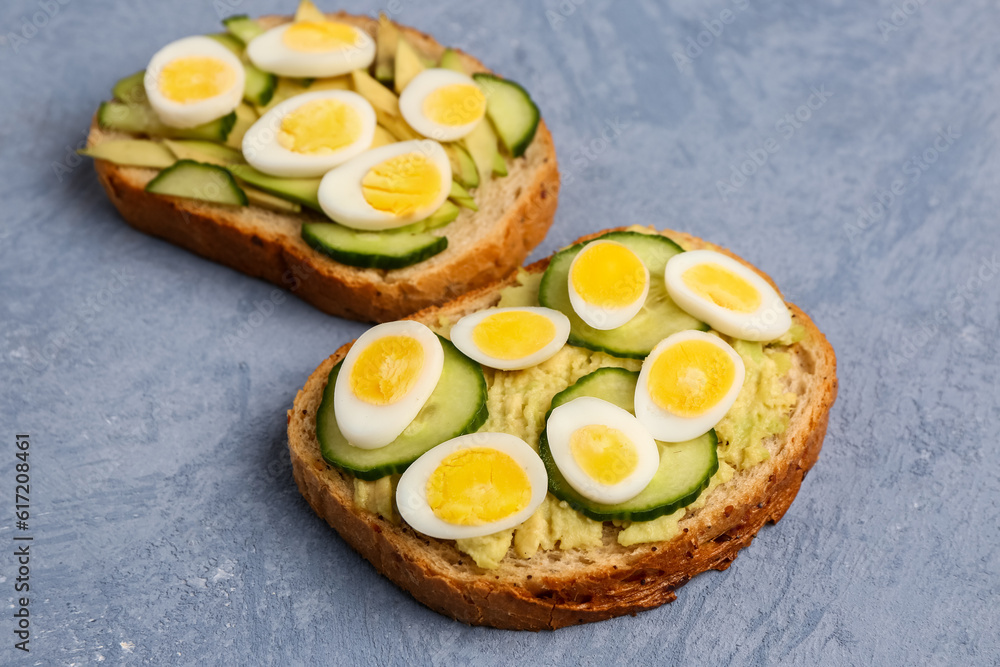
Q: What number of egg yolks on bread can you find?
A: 12